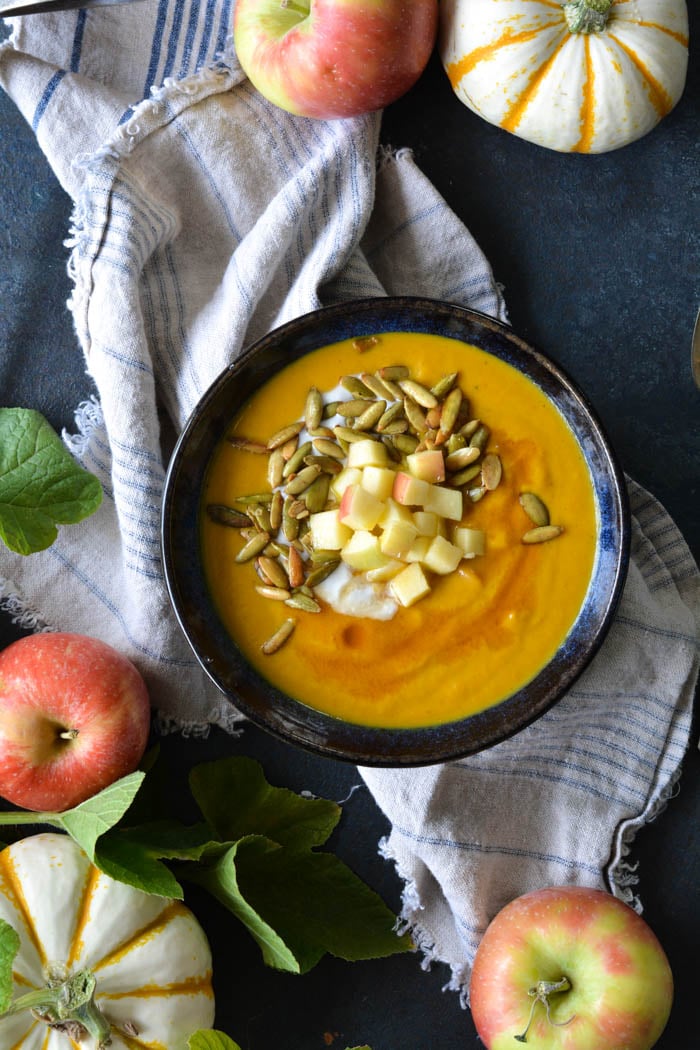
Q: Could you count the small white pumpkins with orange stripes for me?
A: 2